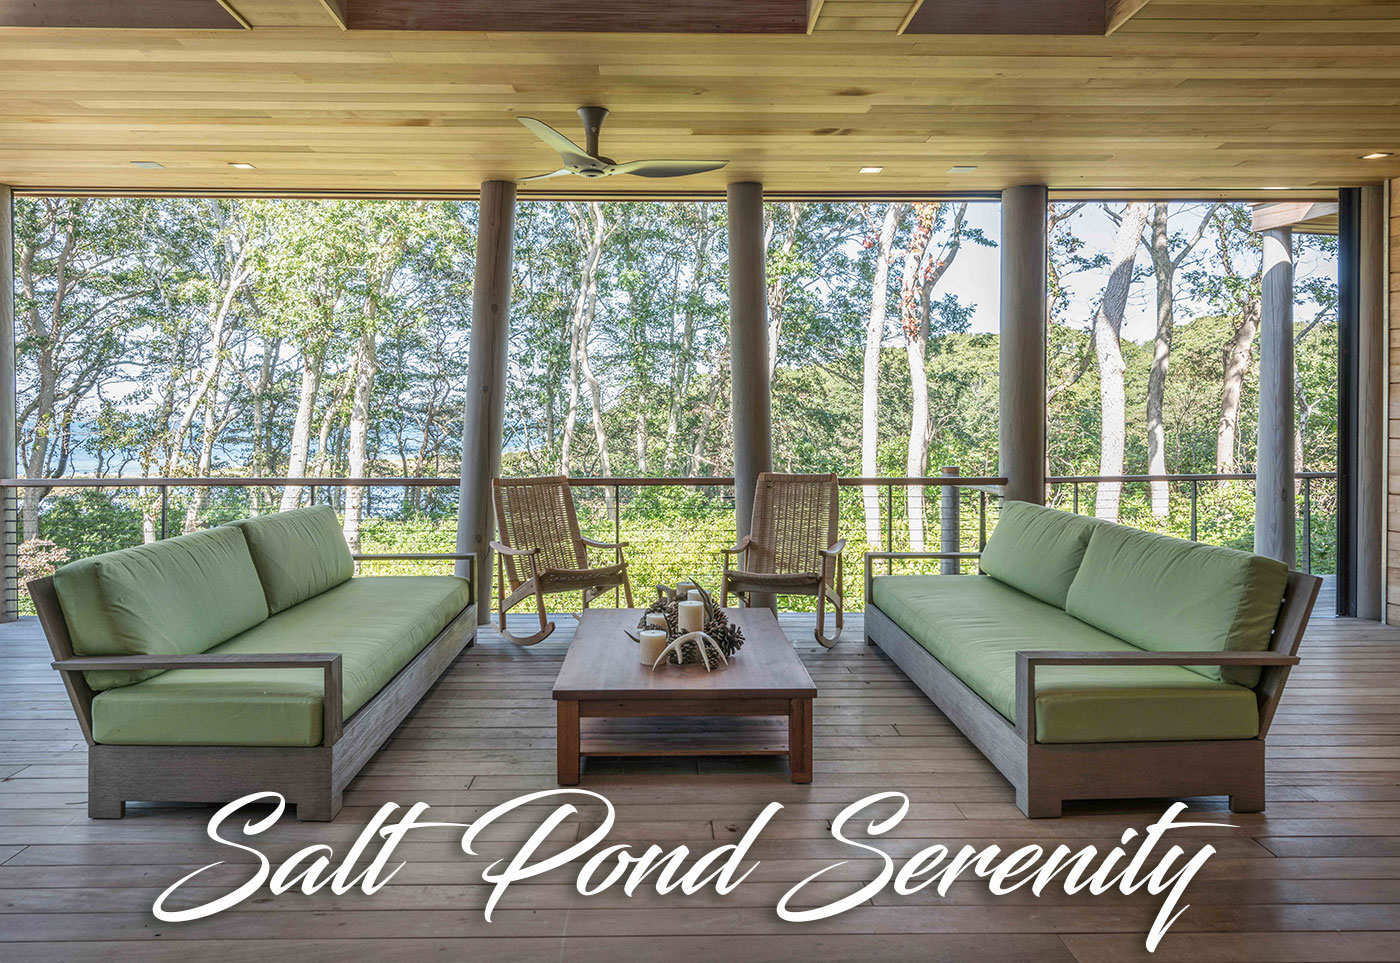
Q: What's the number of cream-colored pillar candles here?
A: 5